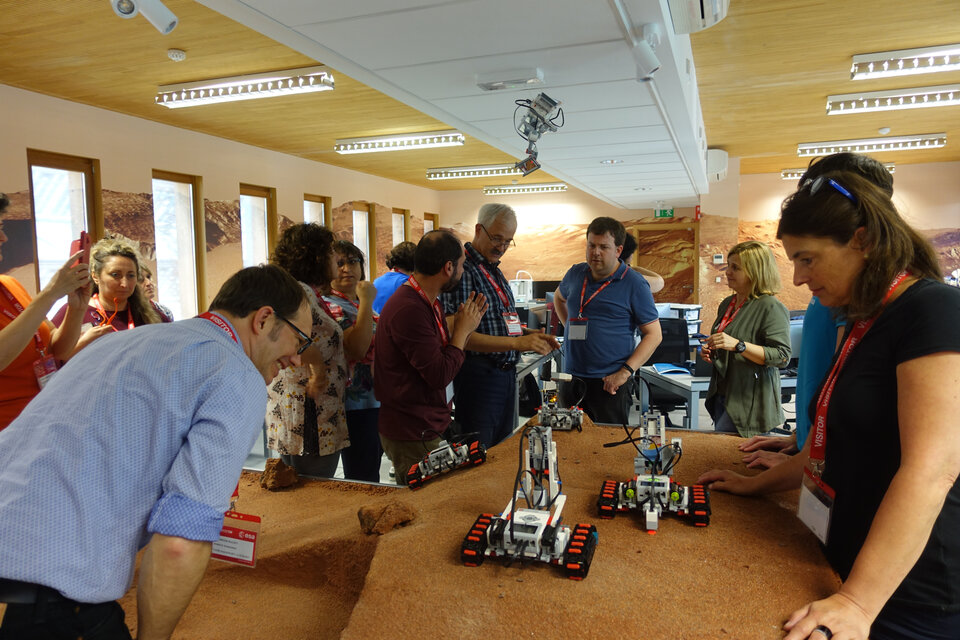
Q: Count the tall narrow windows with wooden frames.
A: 7